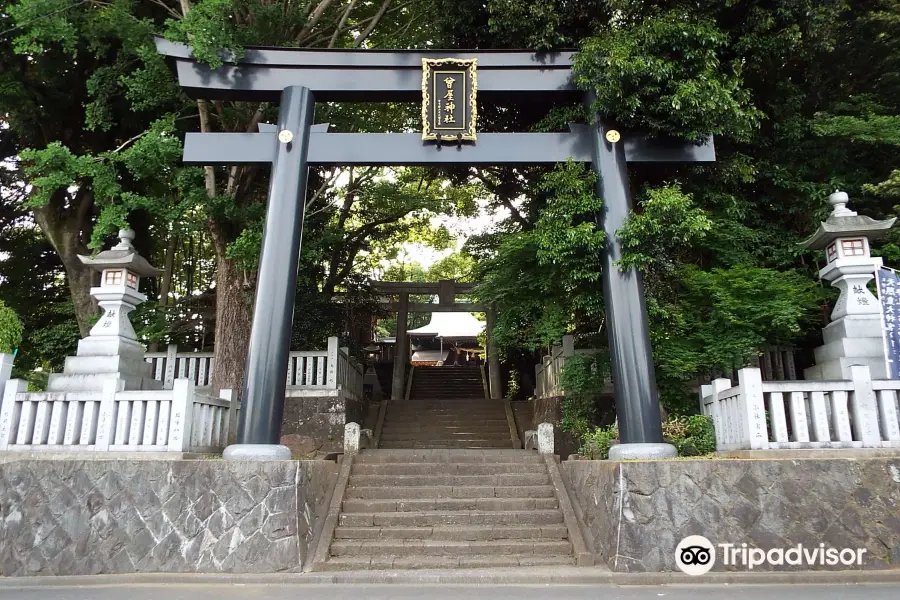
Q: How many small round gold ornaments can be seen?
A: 2